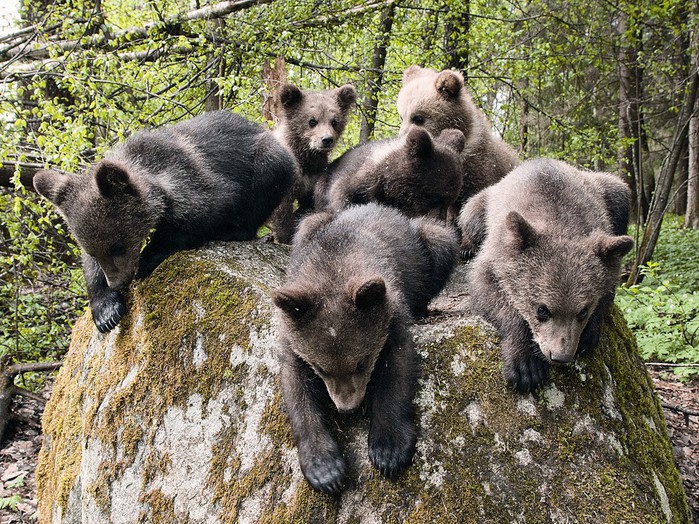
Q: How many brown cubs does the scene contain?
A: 6